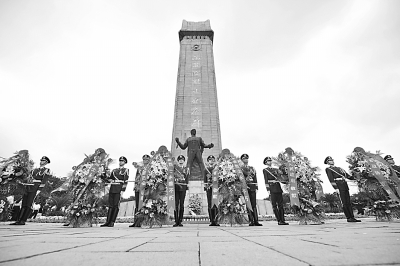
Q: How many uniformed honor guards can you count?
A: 9